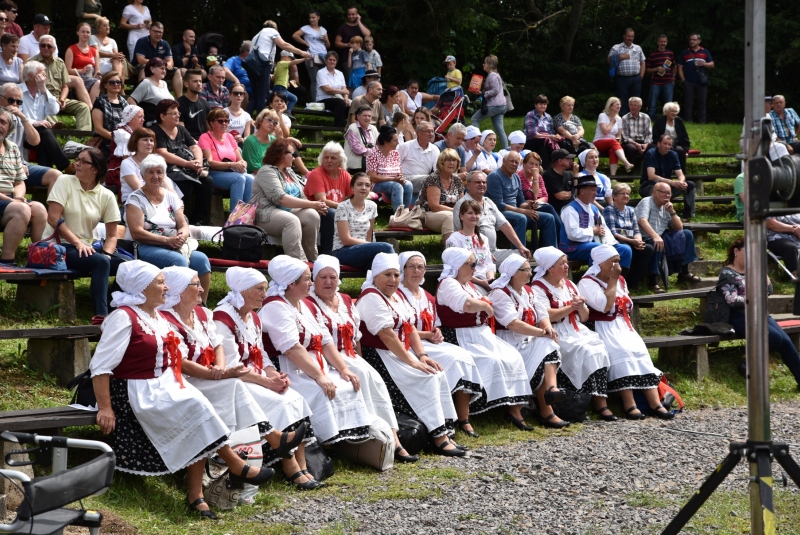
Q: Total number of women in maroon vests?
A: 11